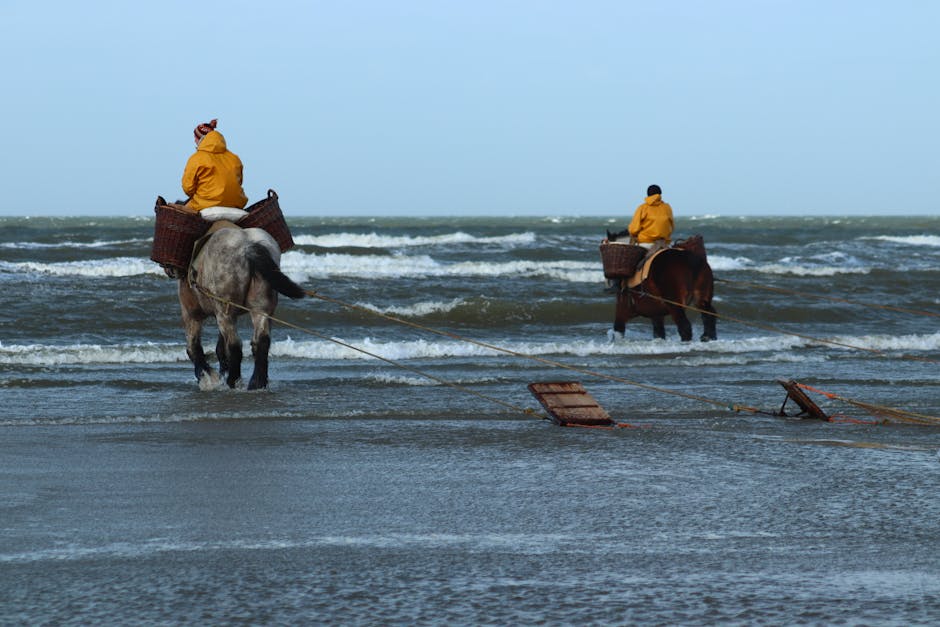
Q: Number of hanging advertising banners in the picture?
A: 0